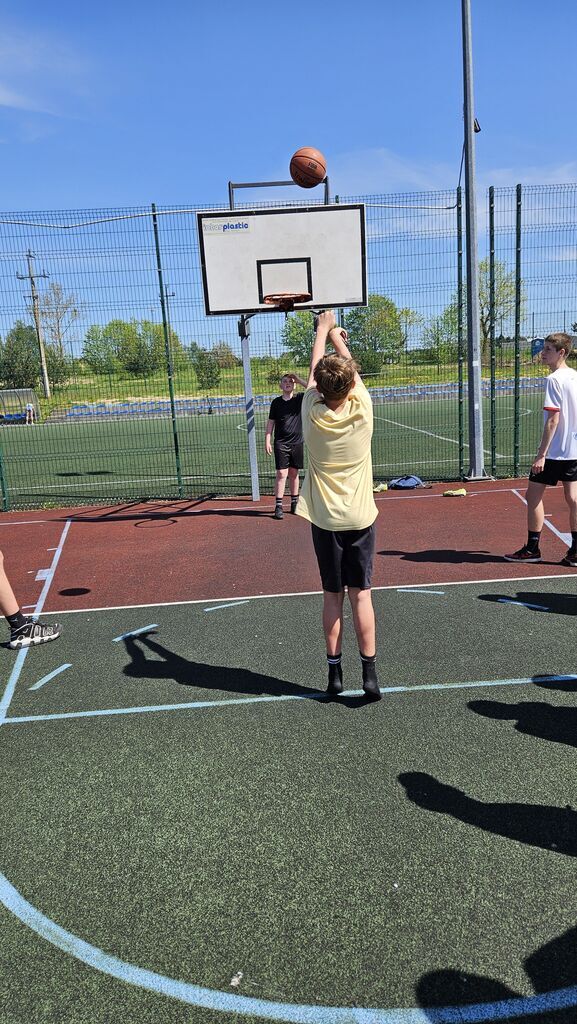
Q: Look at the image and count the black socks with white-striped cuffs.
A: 4